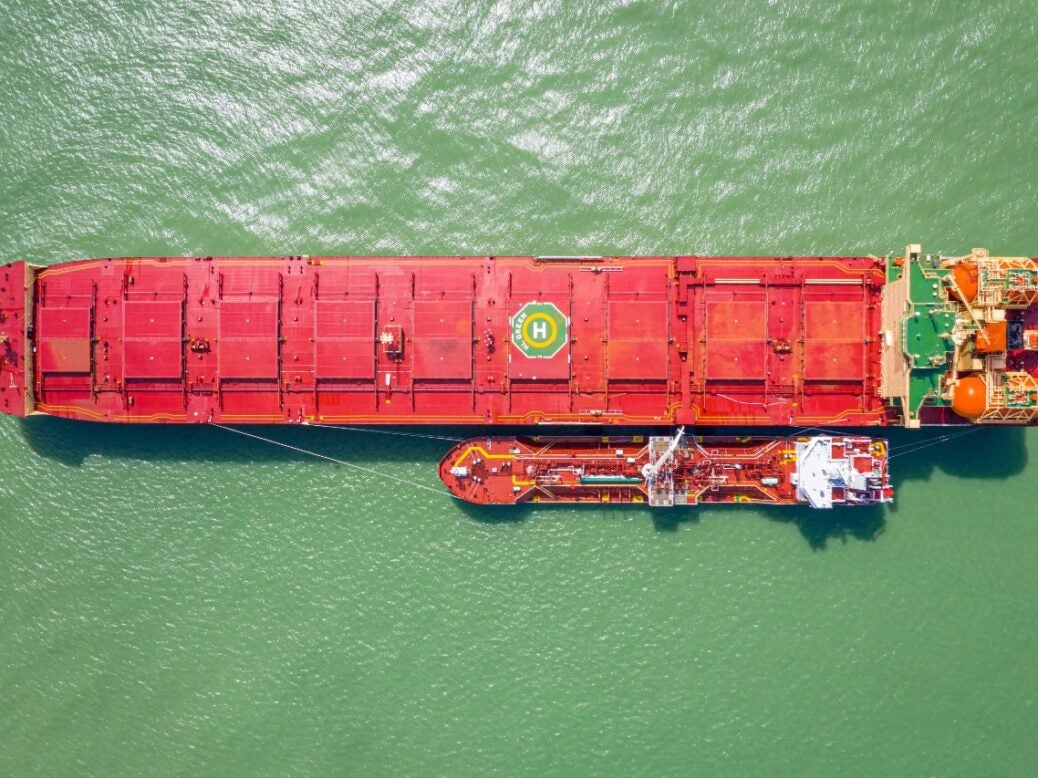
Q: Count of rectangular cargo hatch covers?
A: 9